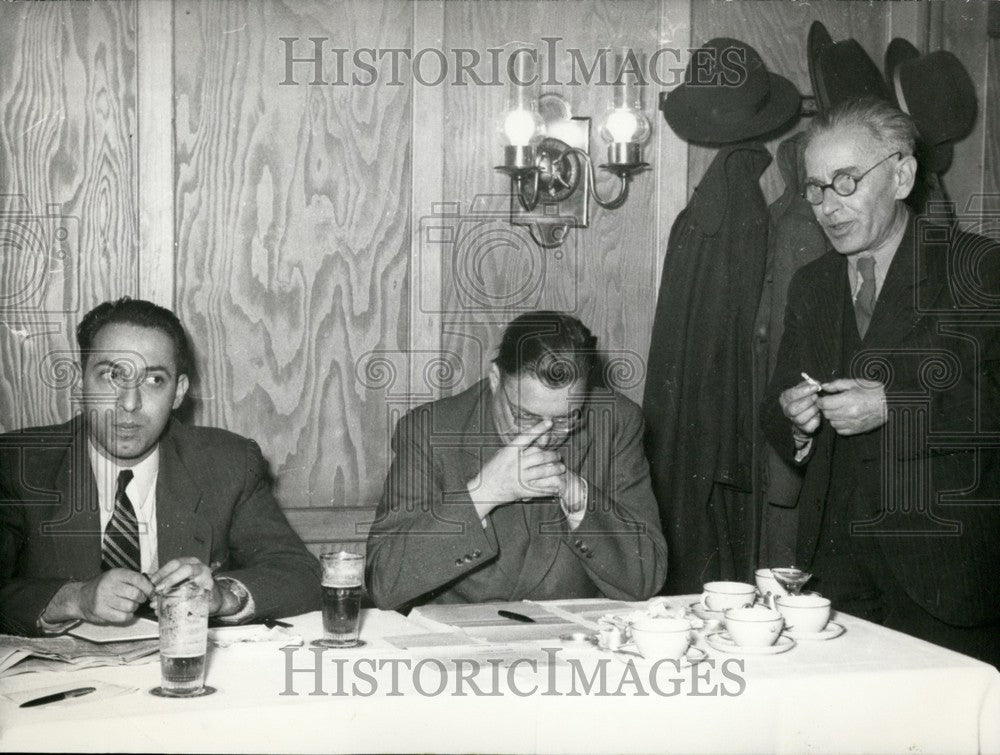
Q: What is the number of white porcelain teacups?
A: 5